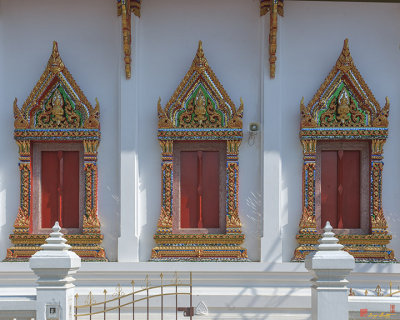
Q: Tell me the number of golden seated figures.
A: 3